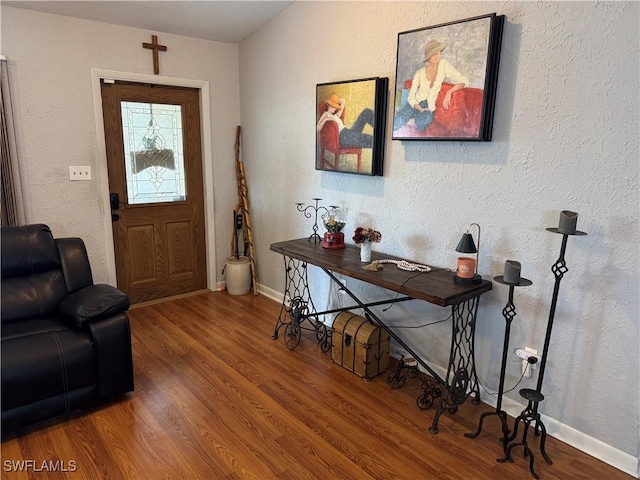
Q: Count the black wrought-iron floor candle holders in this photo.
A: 3